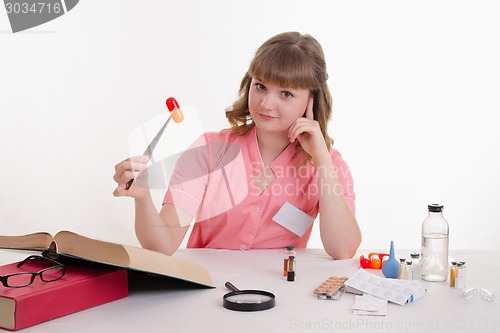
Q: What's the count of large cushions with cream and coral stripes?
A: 0